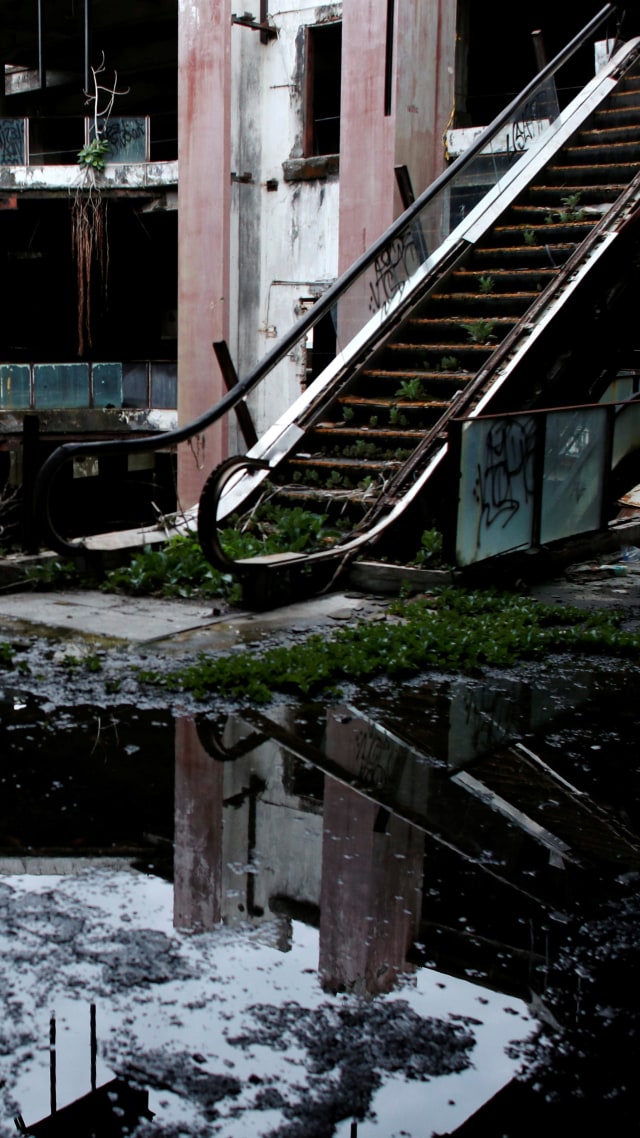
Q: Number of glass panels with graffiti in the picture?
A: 5